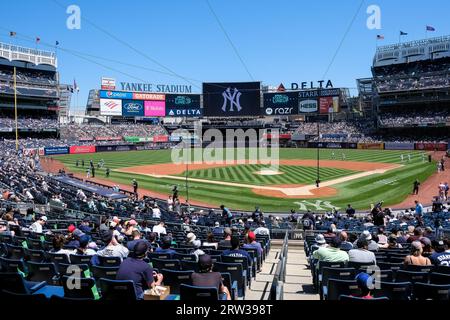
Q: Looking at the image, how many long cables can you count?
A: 5